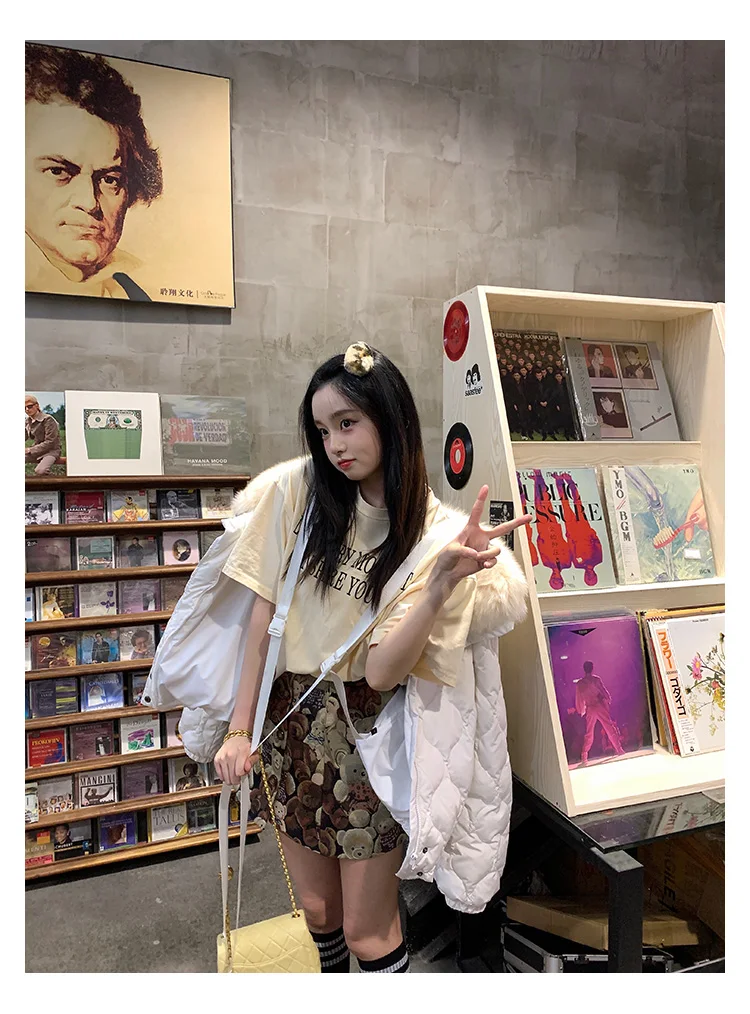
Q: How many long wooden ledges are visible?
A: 9